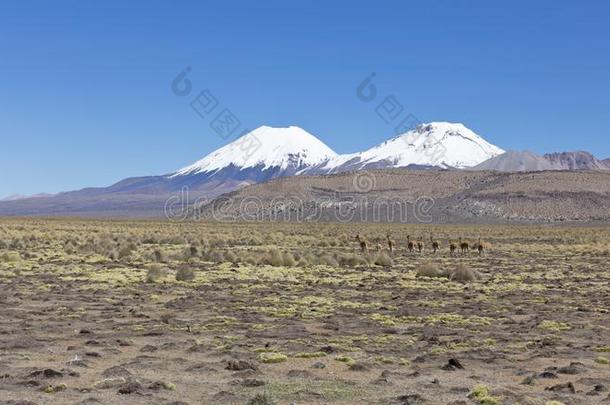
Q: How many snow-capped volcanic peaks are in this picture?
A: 2